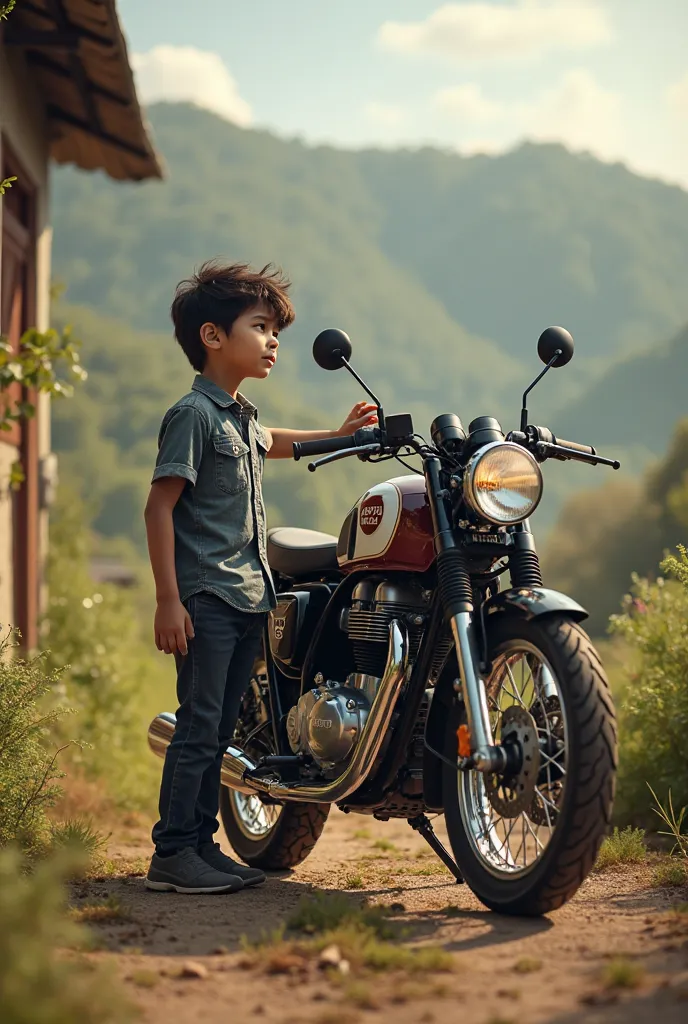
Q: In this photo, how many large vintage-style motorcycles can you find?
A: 1